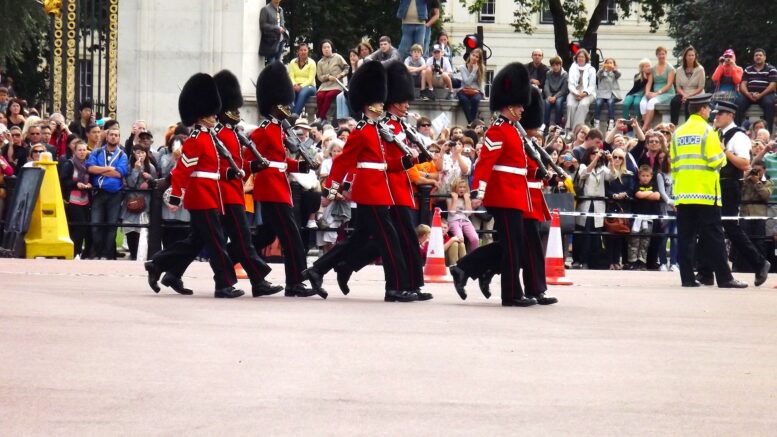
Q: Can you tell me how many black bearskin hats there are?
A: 7